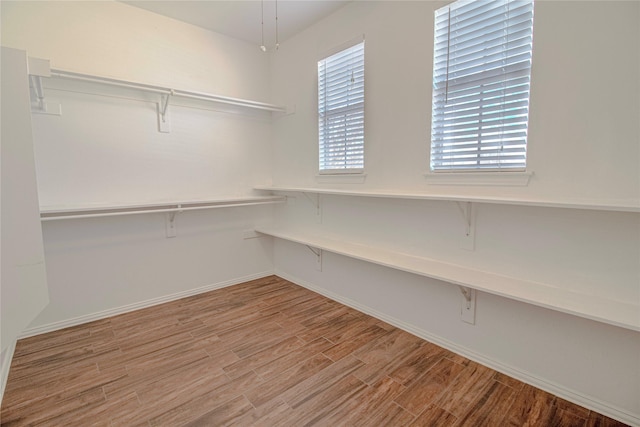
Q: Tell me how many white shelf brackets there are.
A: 7